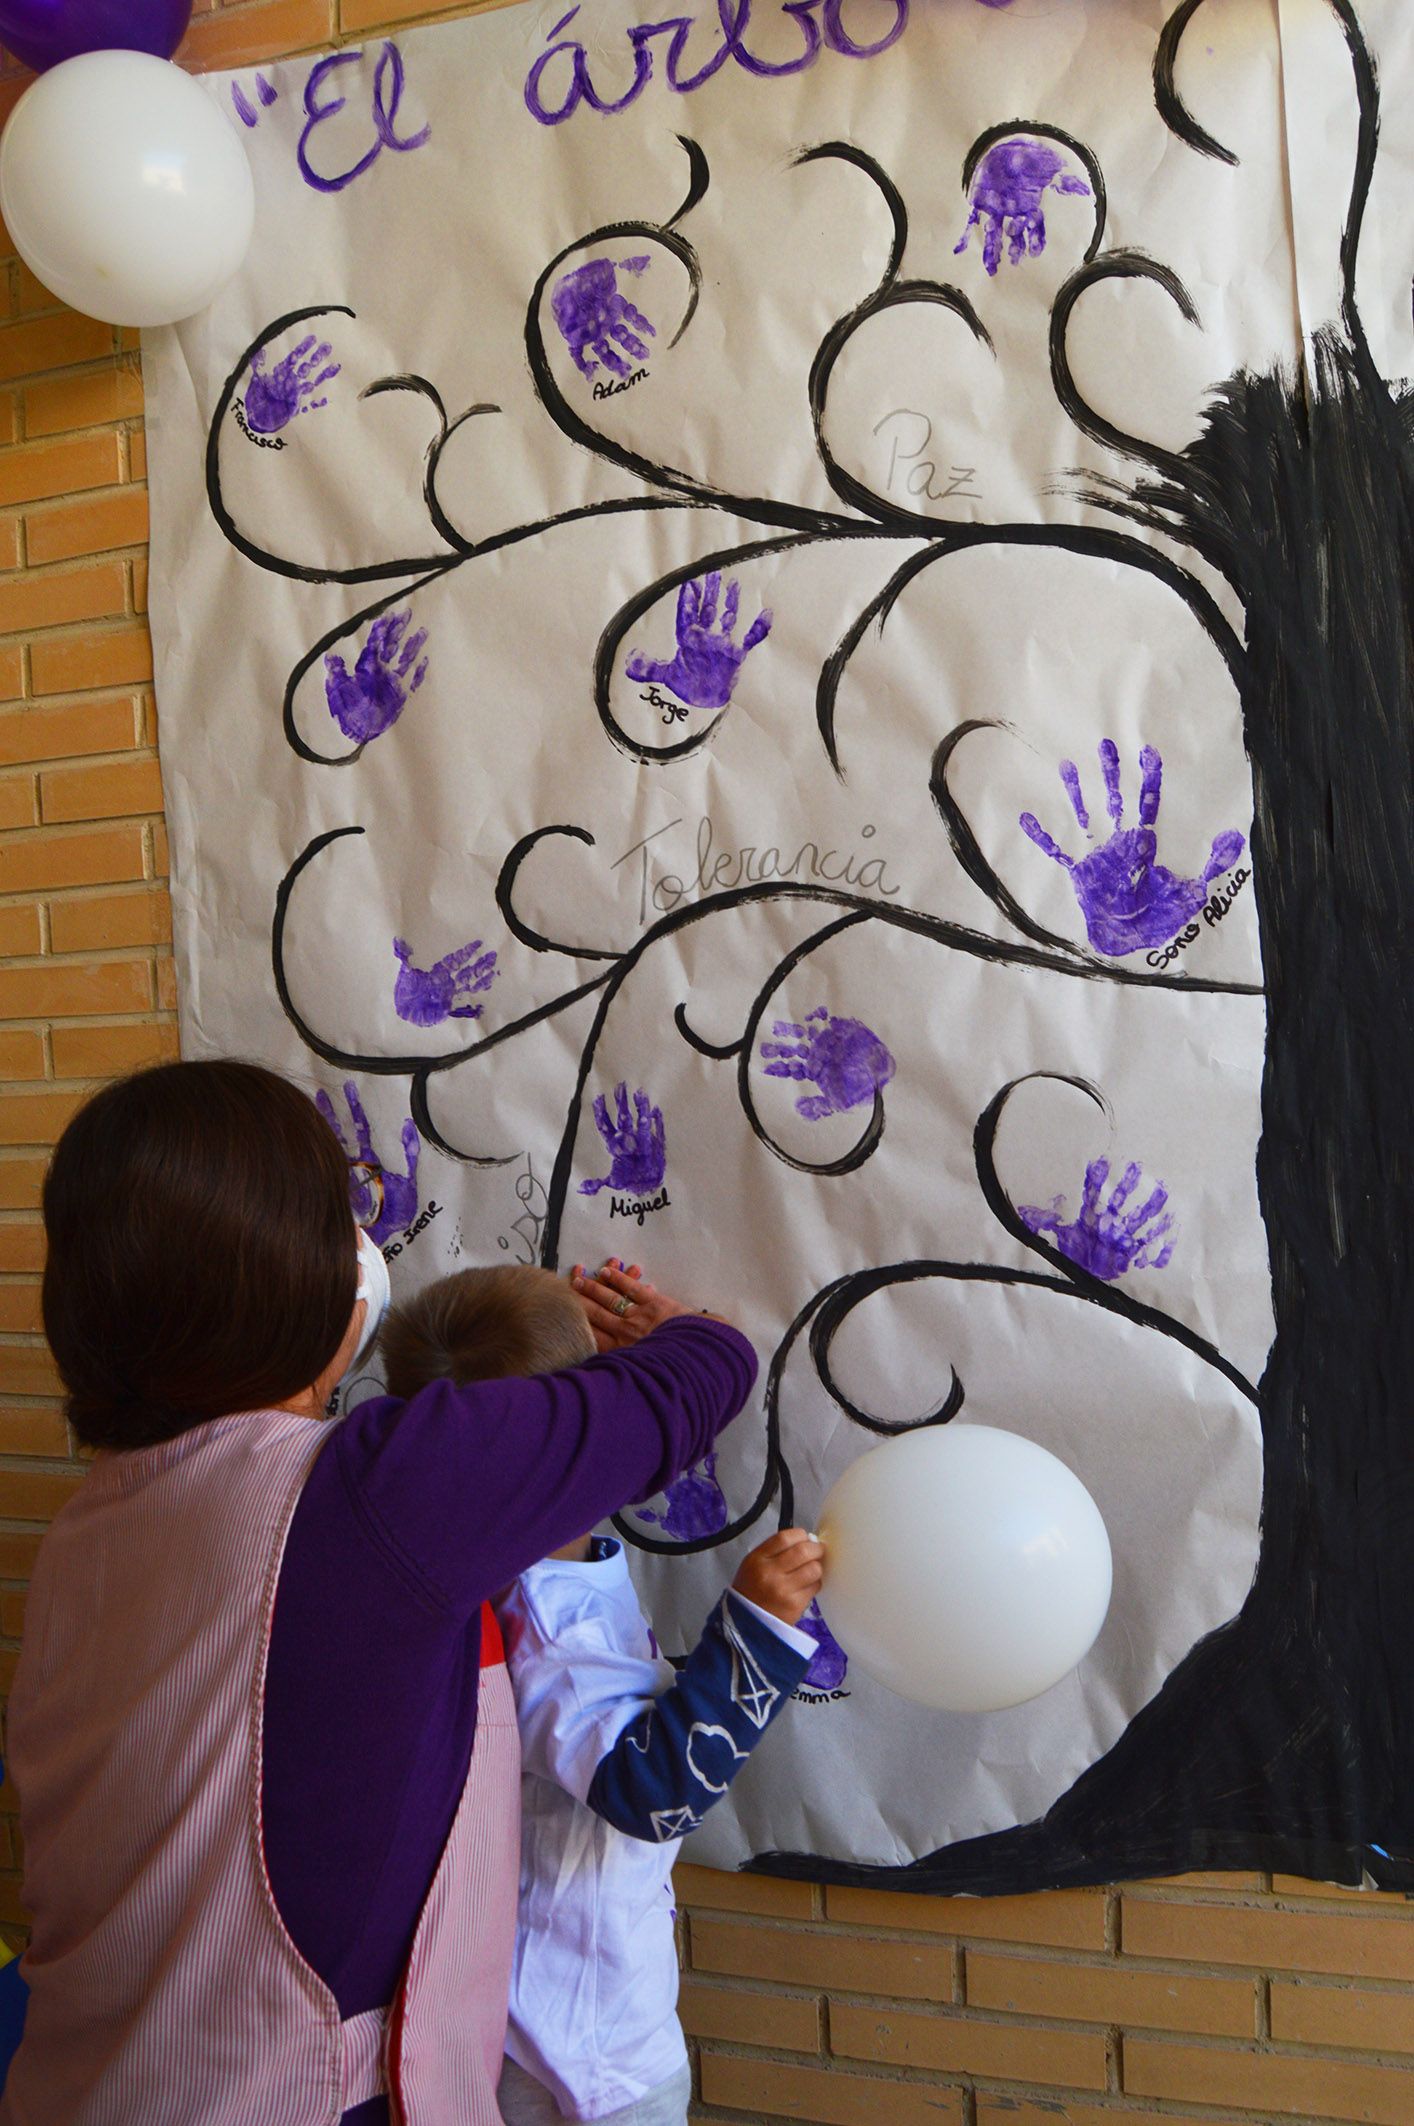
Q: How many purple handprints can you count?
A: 13